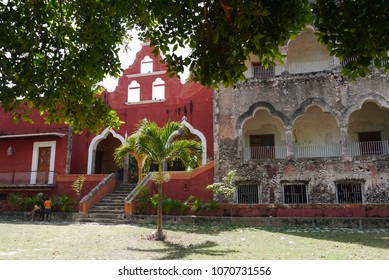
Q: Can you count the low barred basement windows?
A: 3